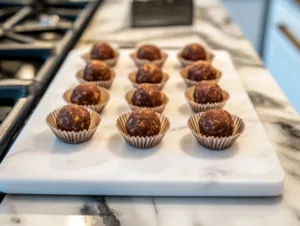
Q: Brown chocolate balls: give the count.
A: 12